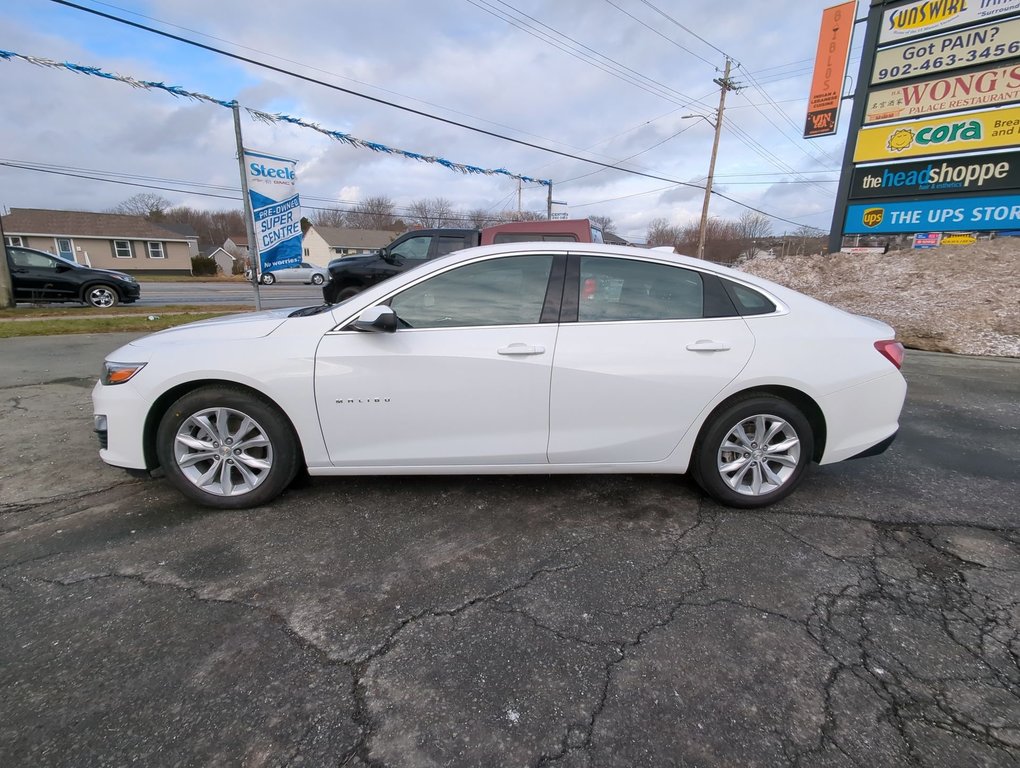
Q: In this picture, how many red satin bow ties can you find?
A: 0